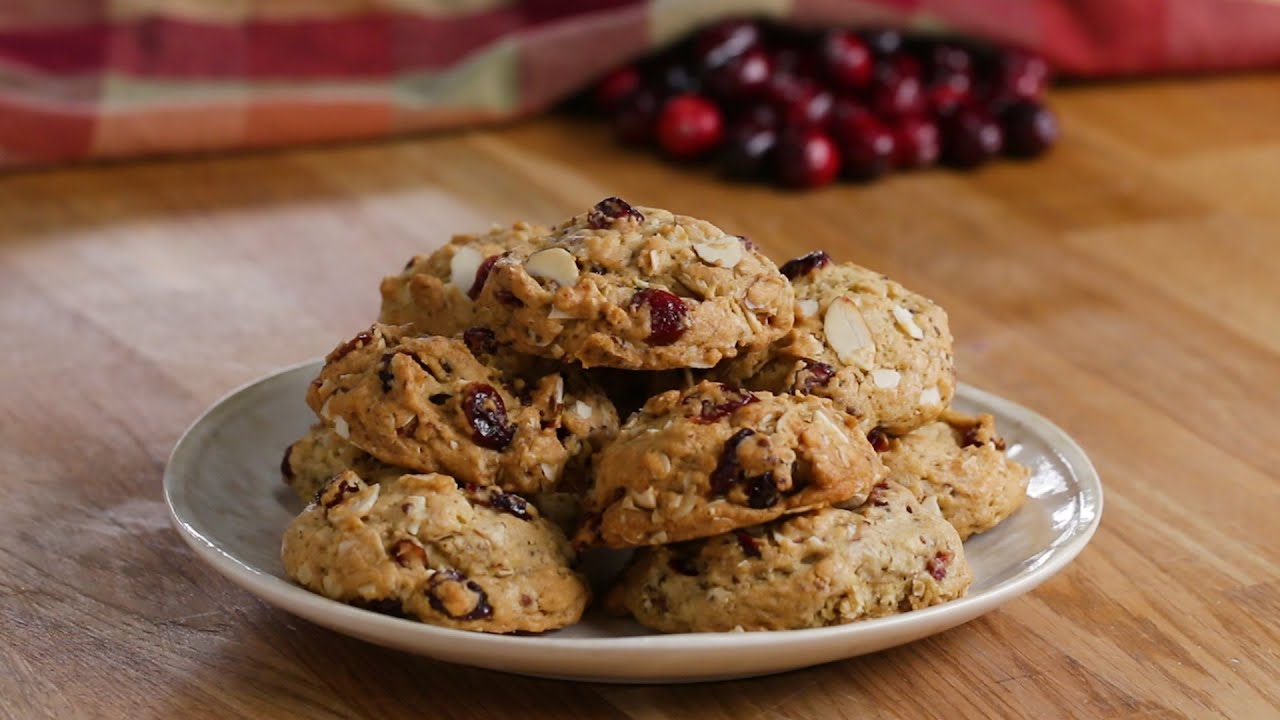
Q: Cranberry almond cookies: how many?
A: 9